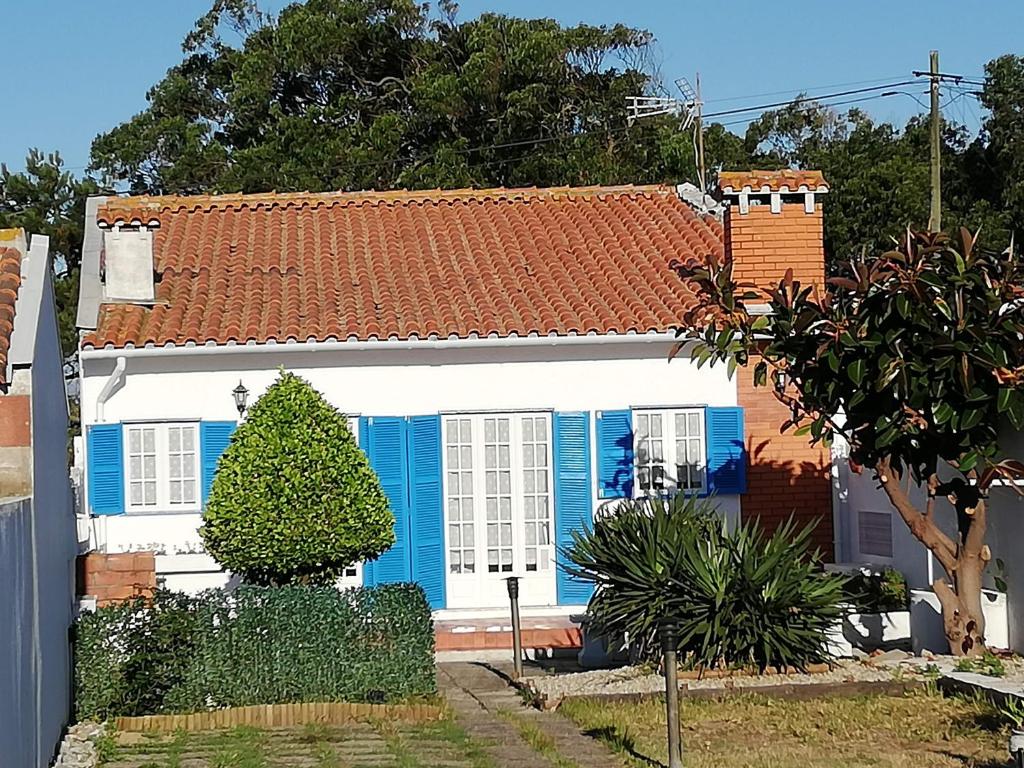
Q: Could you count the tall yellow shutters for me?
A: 0